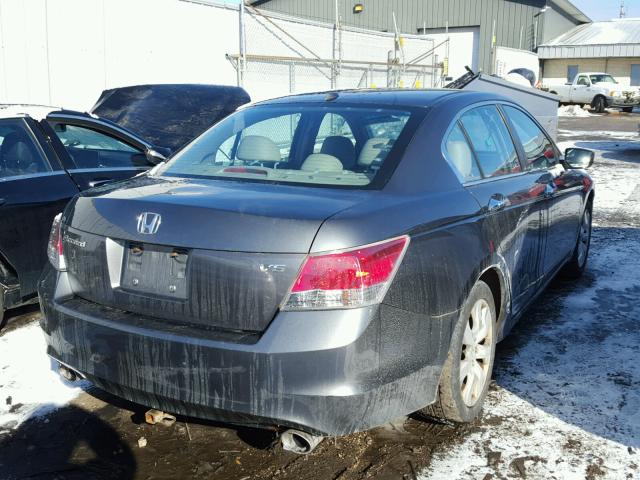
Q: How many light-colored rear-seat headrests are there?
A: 3